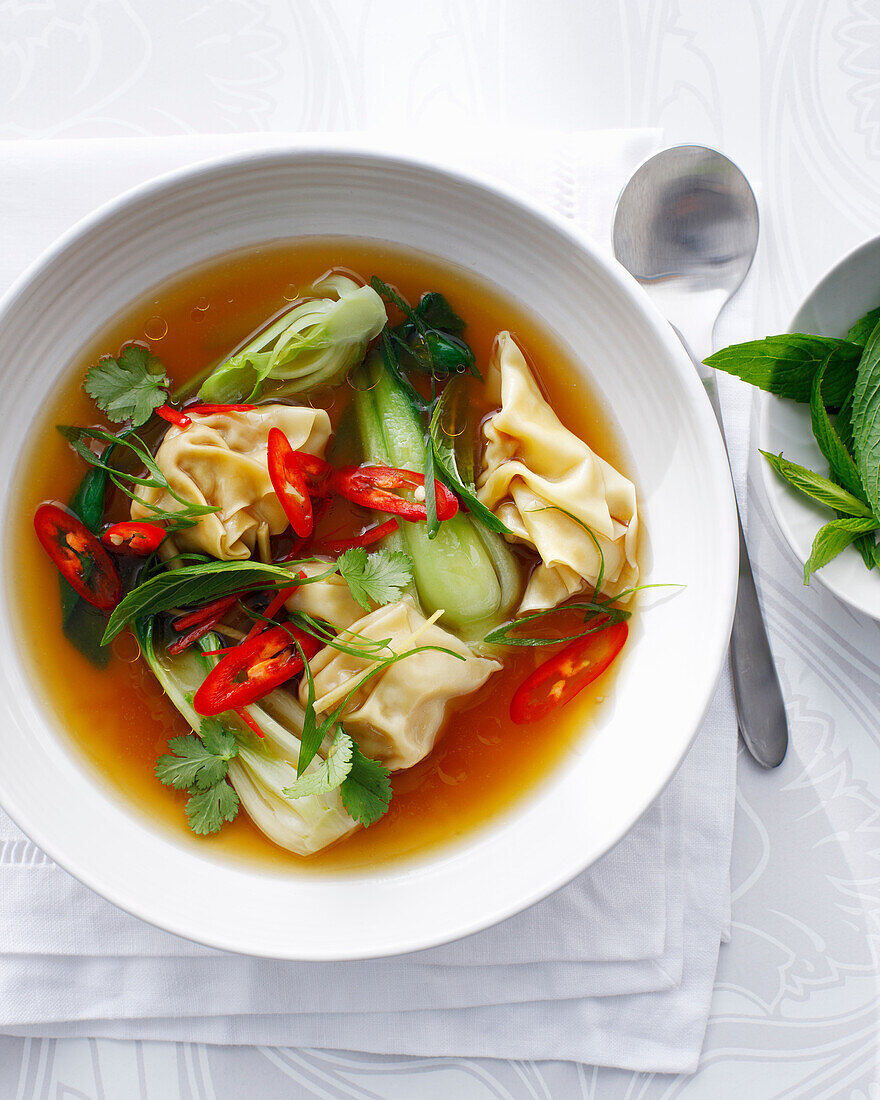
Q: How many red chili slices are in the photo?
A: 7